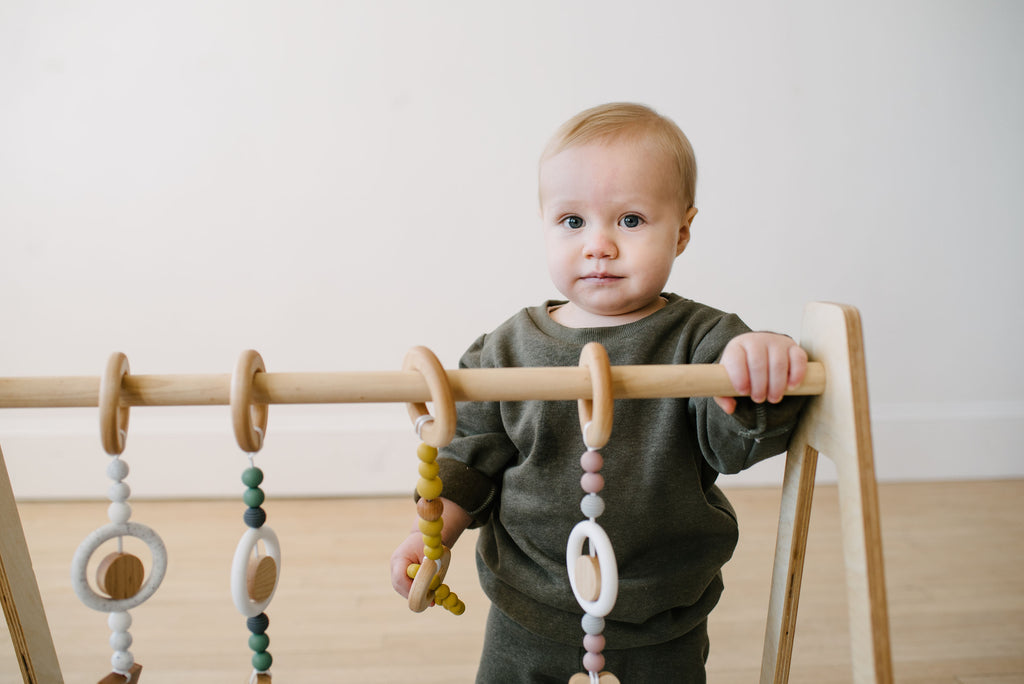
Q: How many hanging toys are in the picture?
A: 4